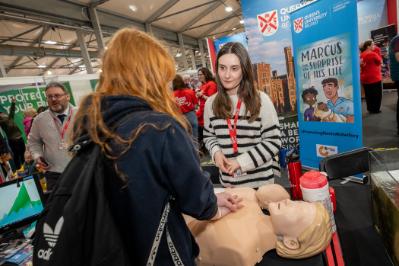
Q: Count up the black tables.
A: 1